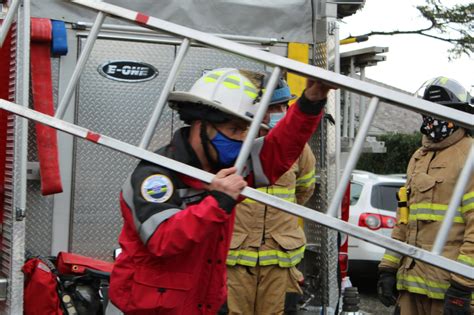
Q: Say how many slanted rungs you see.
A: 6